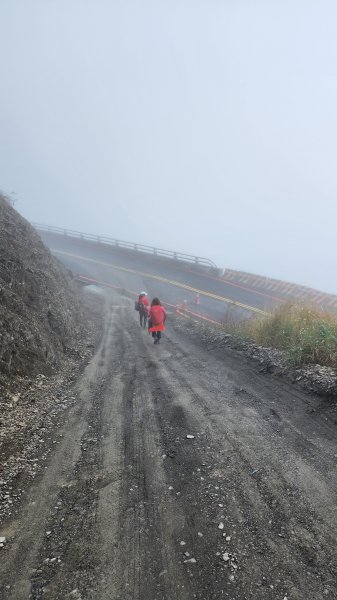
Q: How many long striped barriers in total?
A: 1